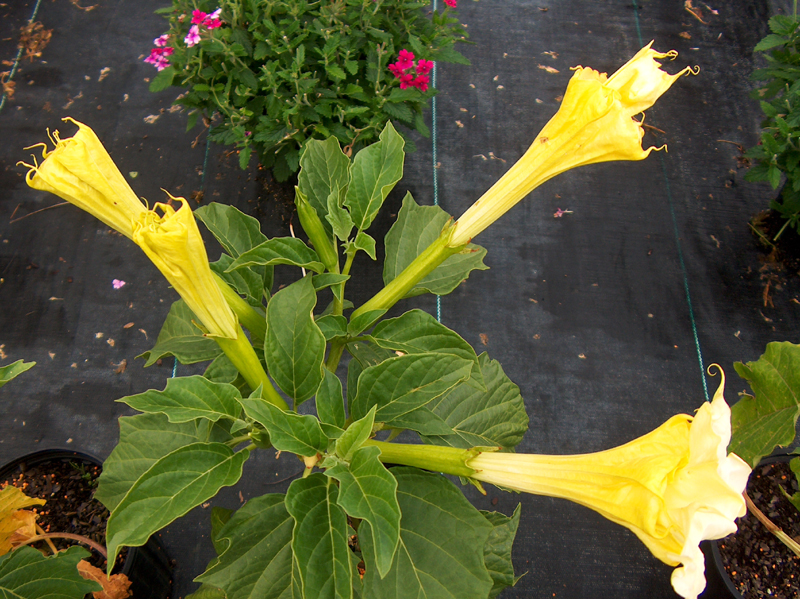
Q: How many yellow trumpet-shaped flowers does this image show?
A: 4